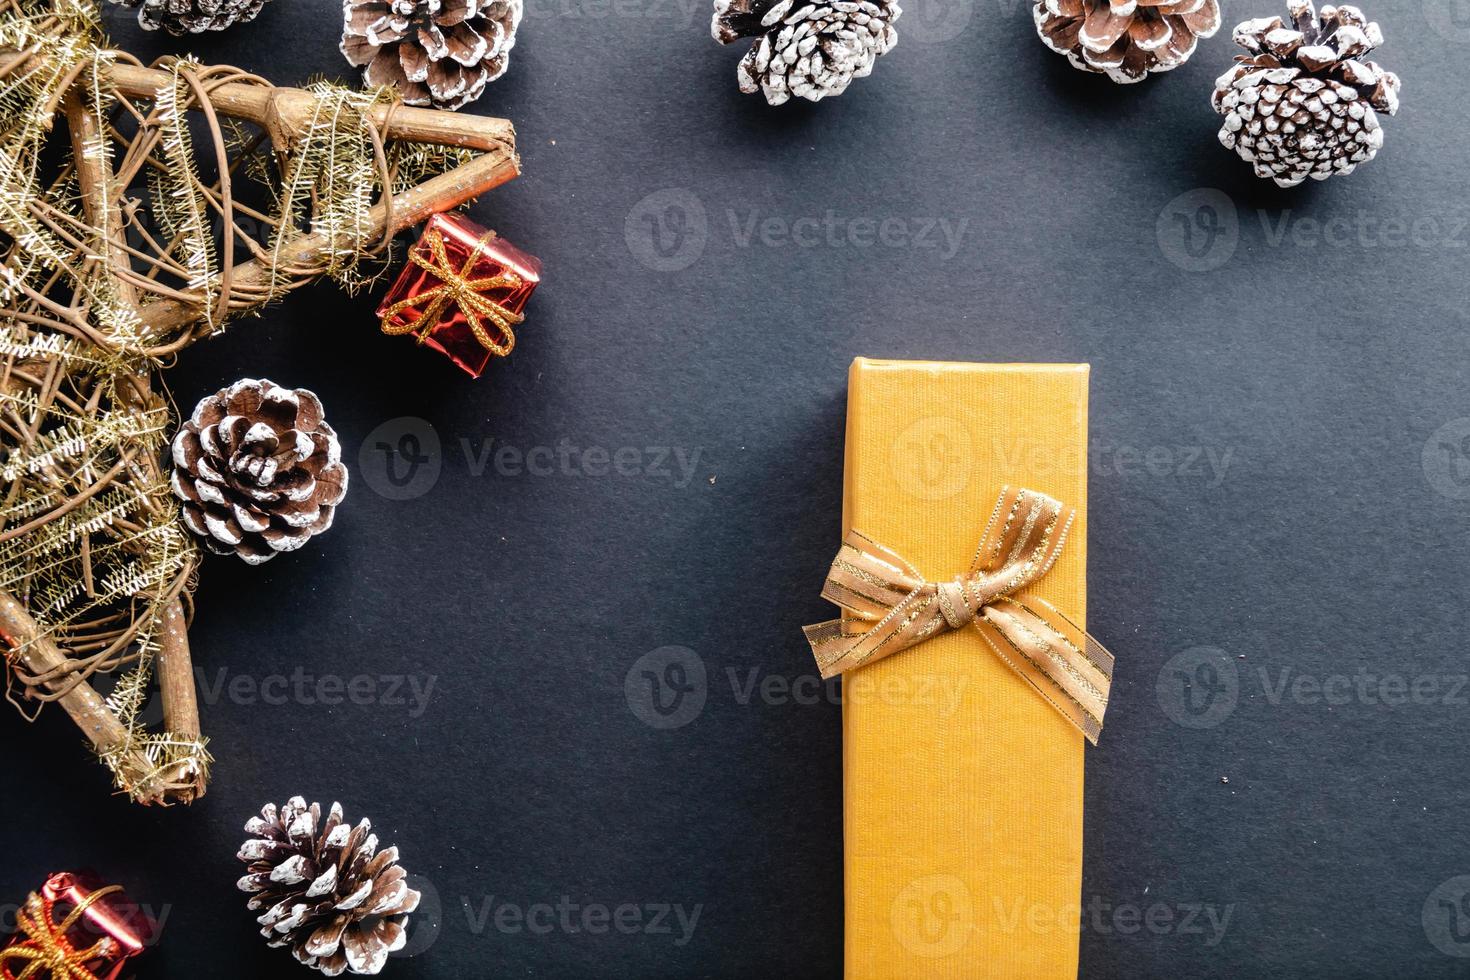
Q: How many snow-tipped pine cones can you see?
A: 7